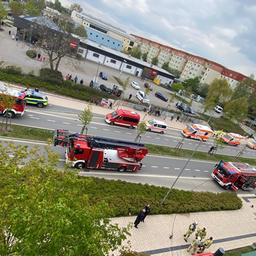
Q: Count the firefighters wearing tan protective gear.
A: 4